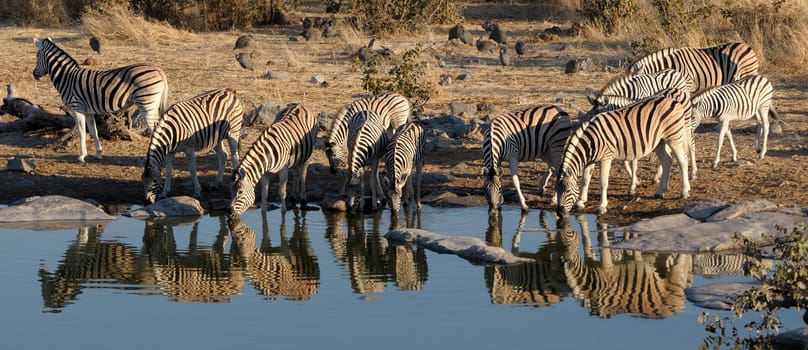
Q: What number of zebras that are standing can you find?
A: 11